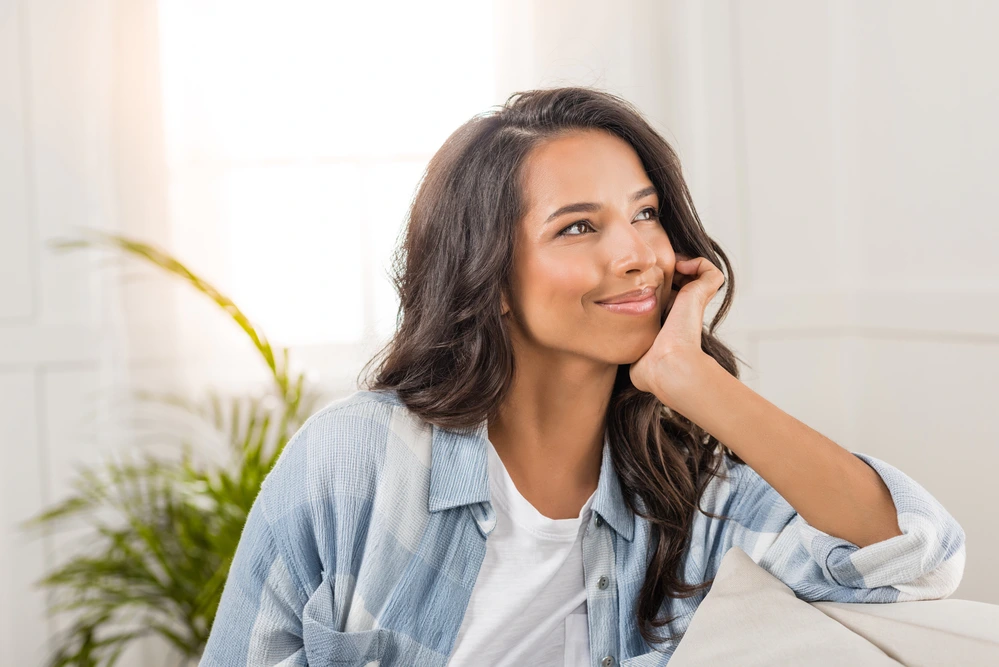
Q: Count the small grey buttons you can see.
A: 3